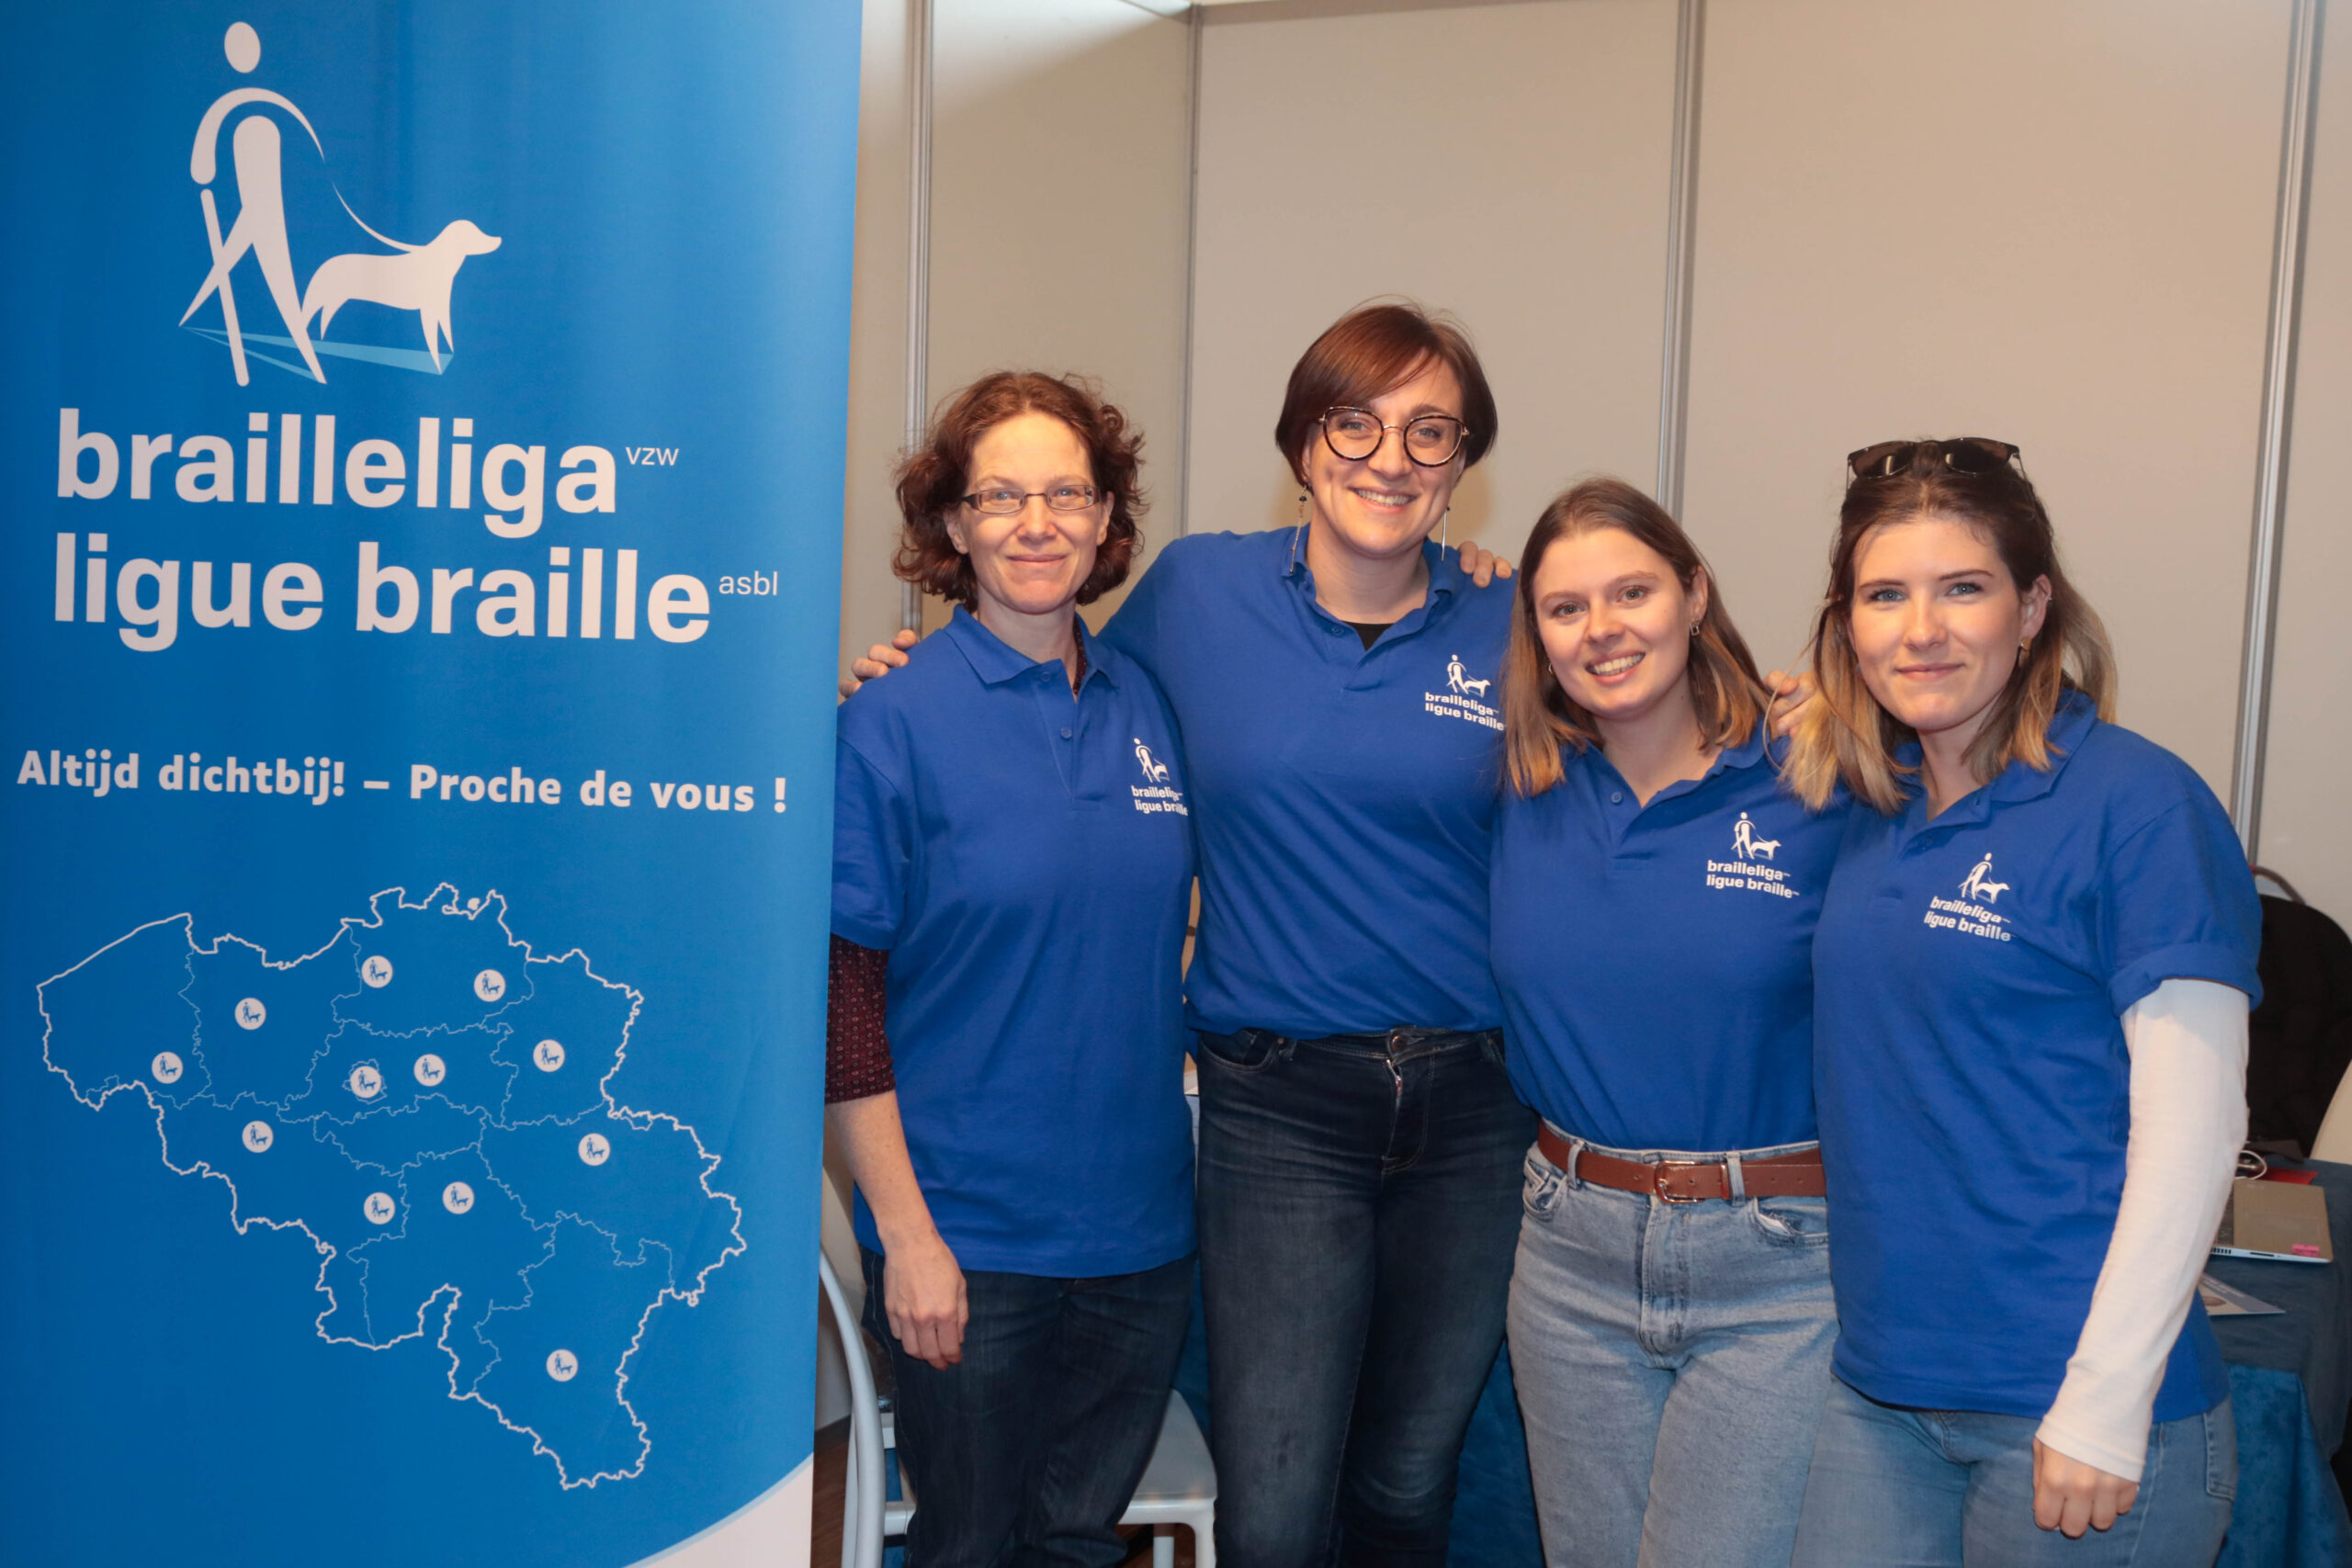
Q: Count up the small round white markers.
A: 12